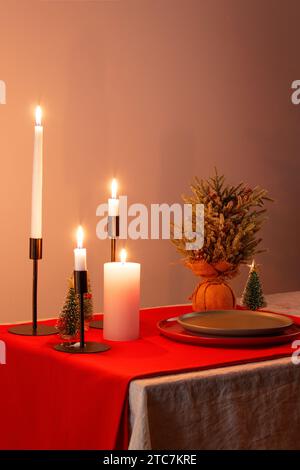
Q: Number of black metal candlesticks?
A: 3